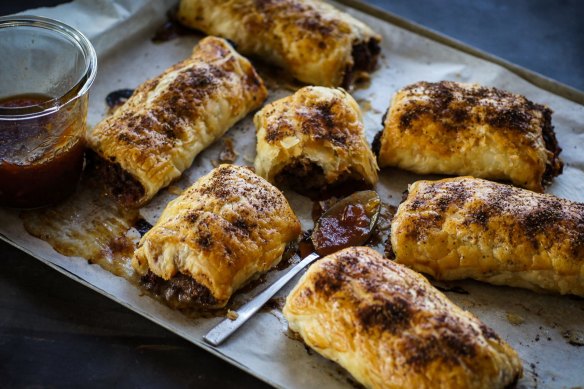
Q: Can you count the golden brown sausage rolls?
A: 7